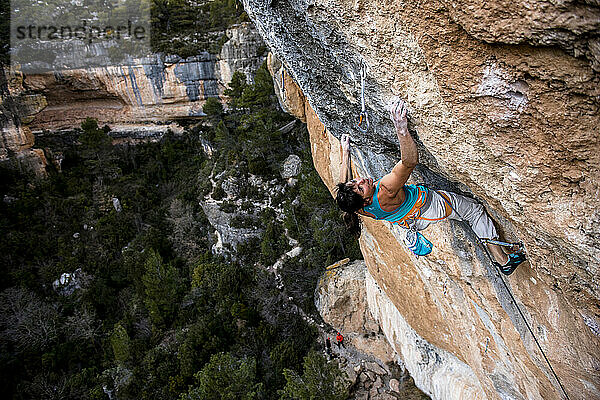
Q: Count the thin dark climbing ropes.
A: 1